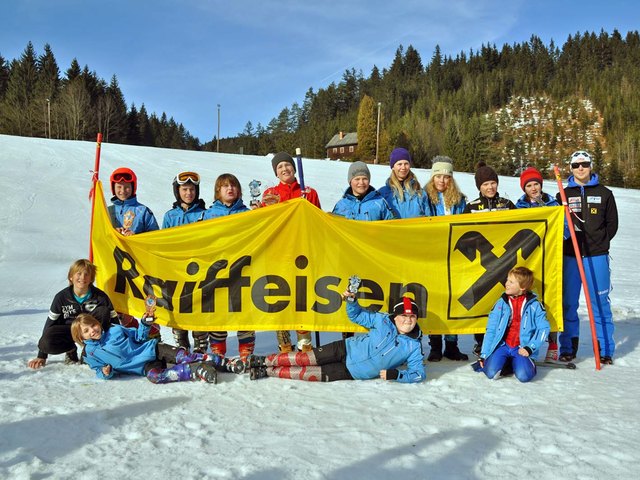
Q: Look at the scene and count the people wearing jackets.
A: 14